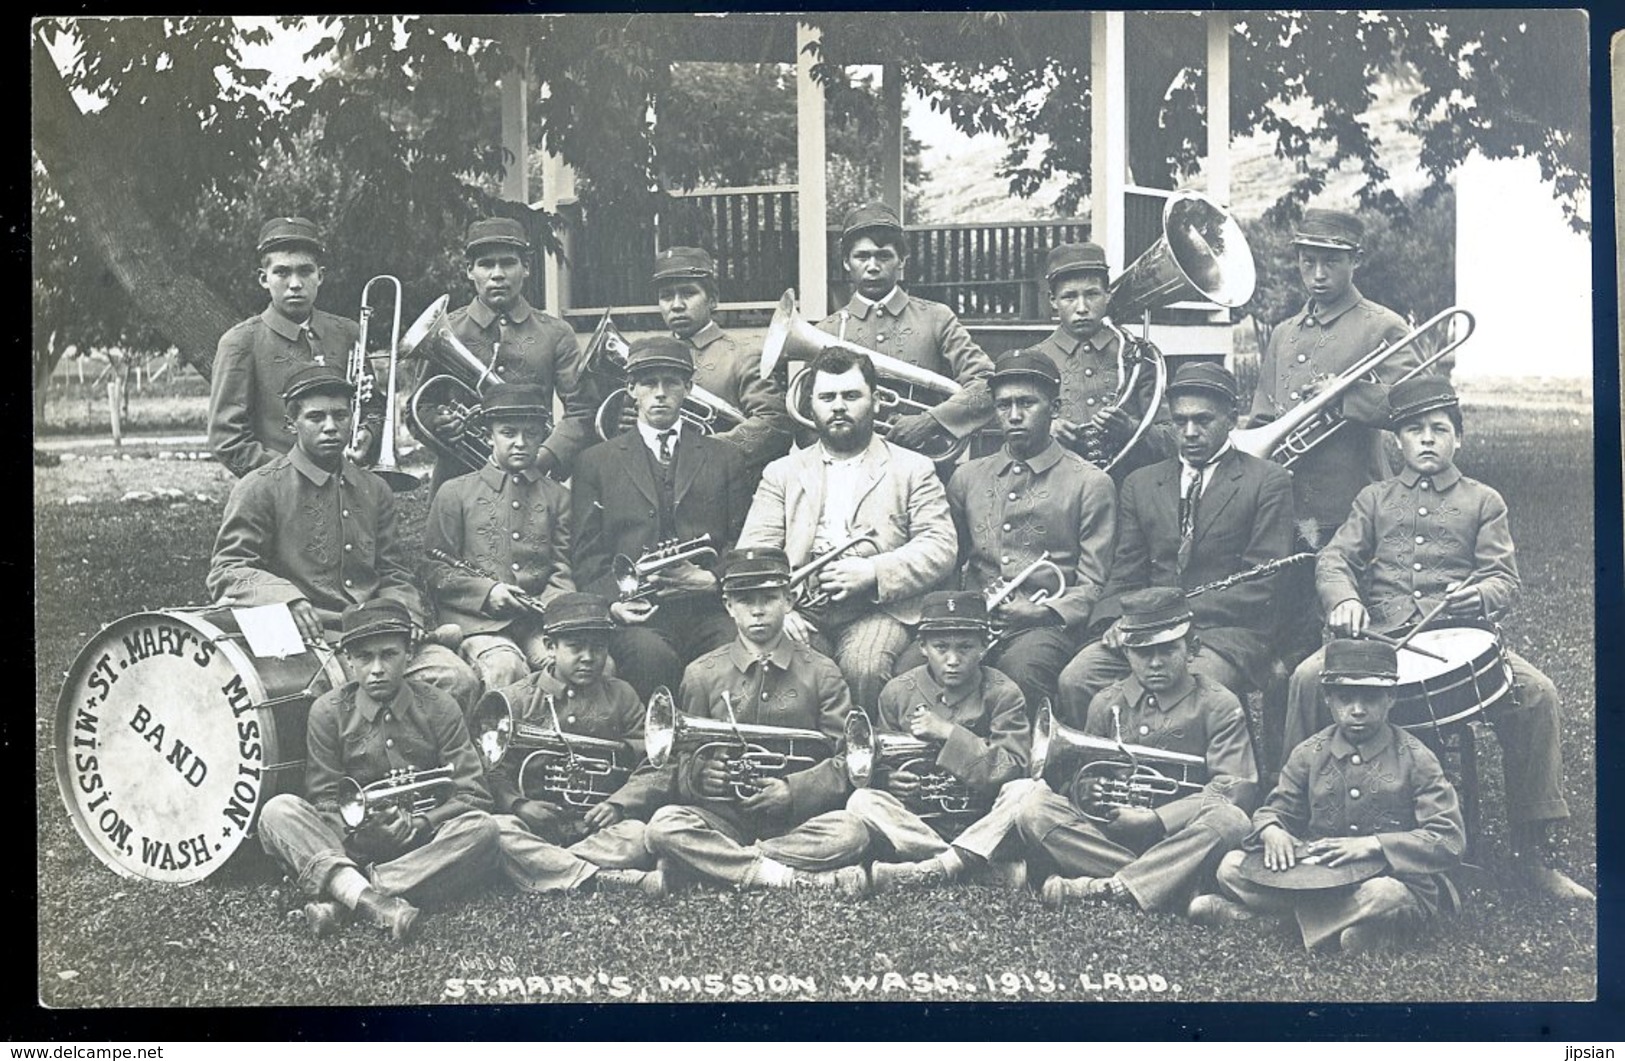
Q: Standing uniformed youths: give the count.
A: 6